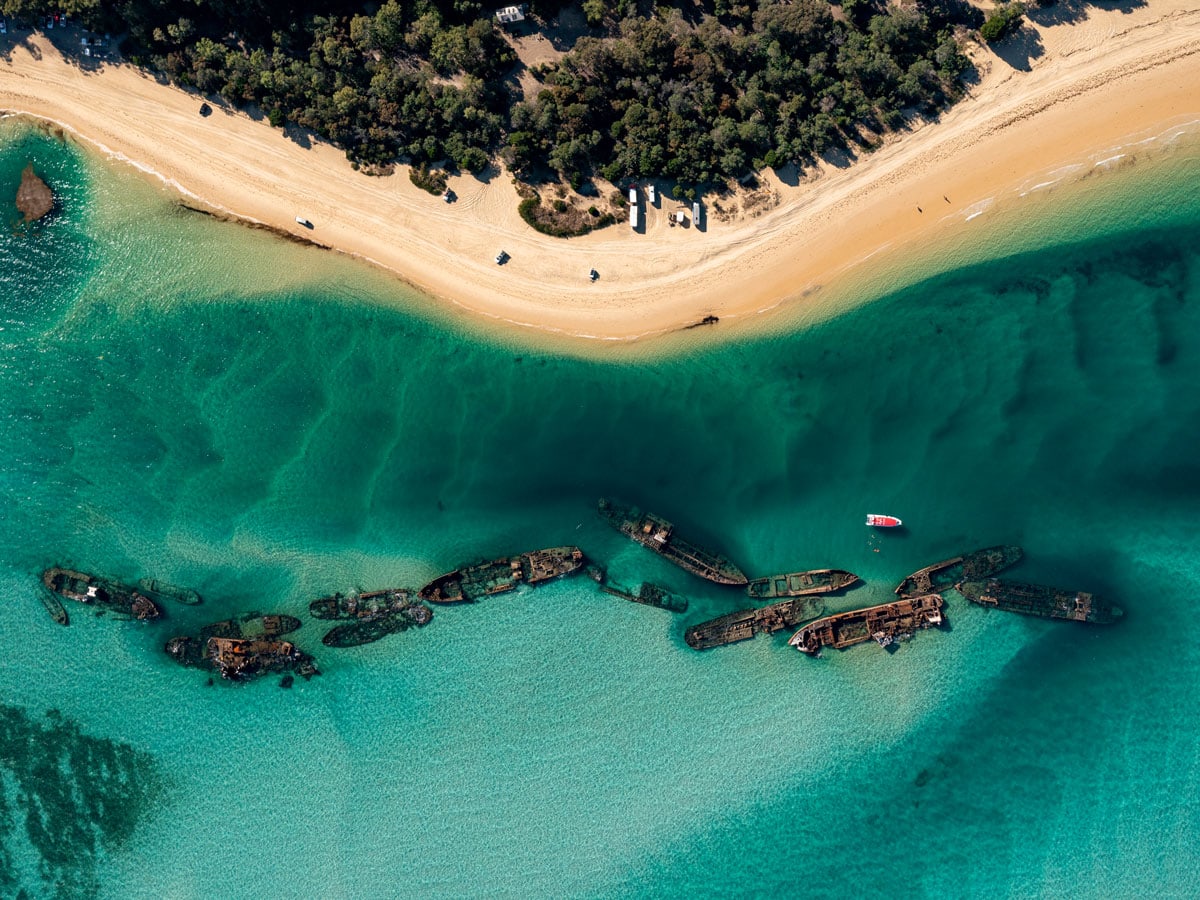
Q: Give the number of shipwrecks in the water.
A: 15